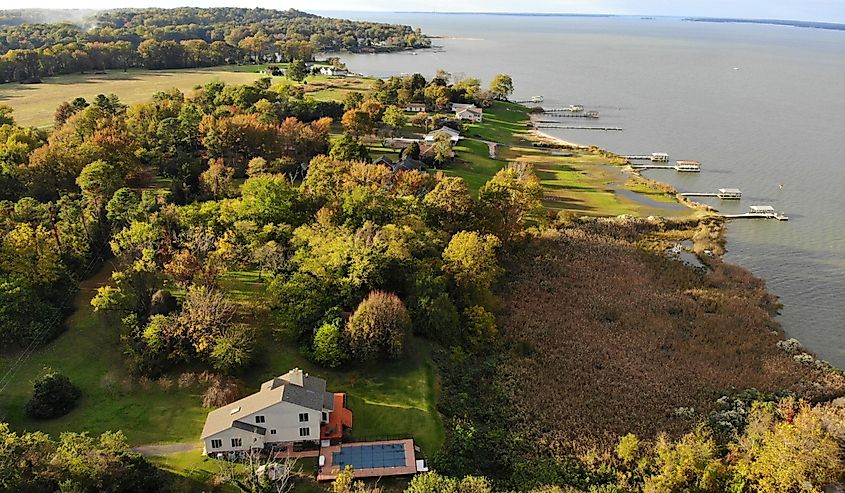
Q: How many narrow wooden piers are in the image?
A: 8